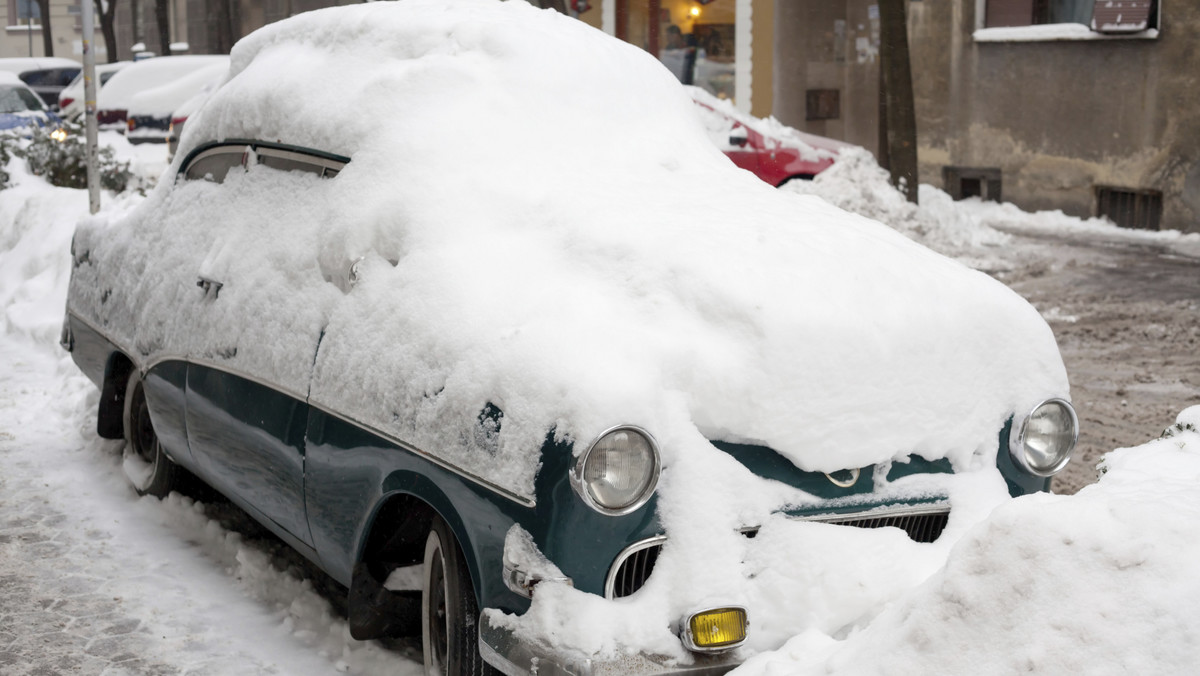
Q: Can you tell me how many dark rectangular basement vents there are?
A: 2